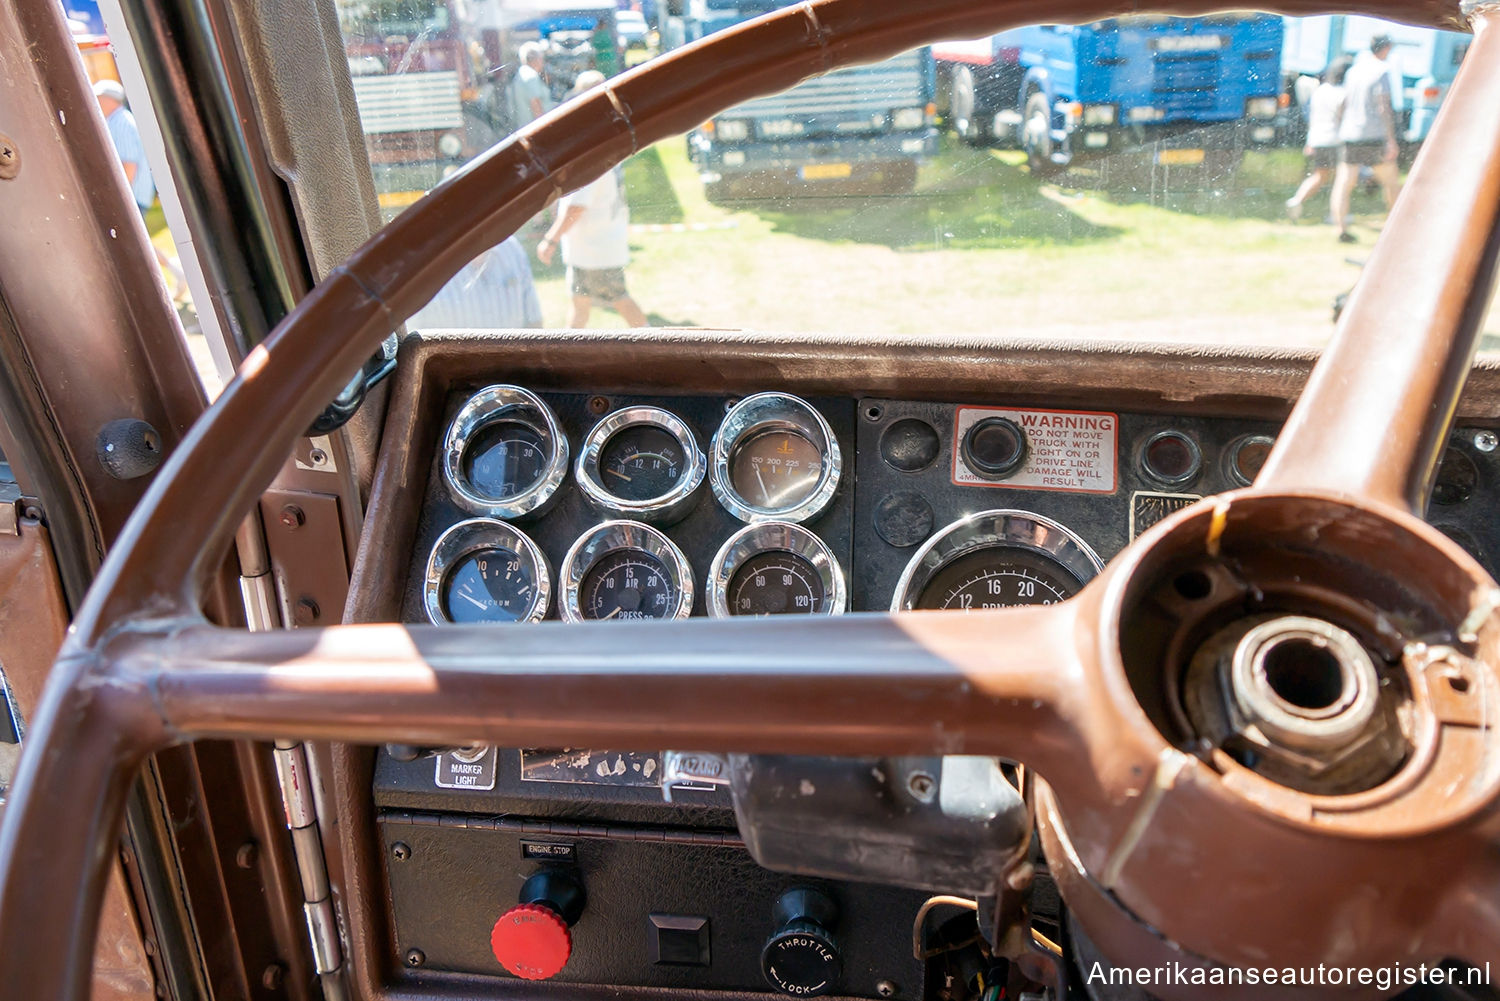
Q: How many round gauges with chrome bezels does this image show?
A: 7